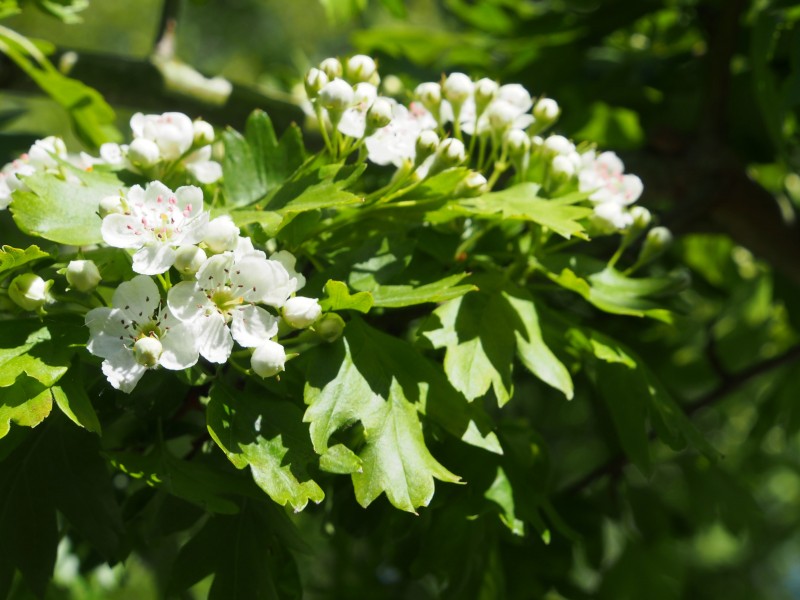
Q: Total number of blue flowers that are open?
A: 0